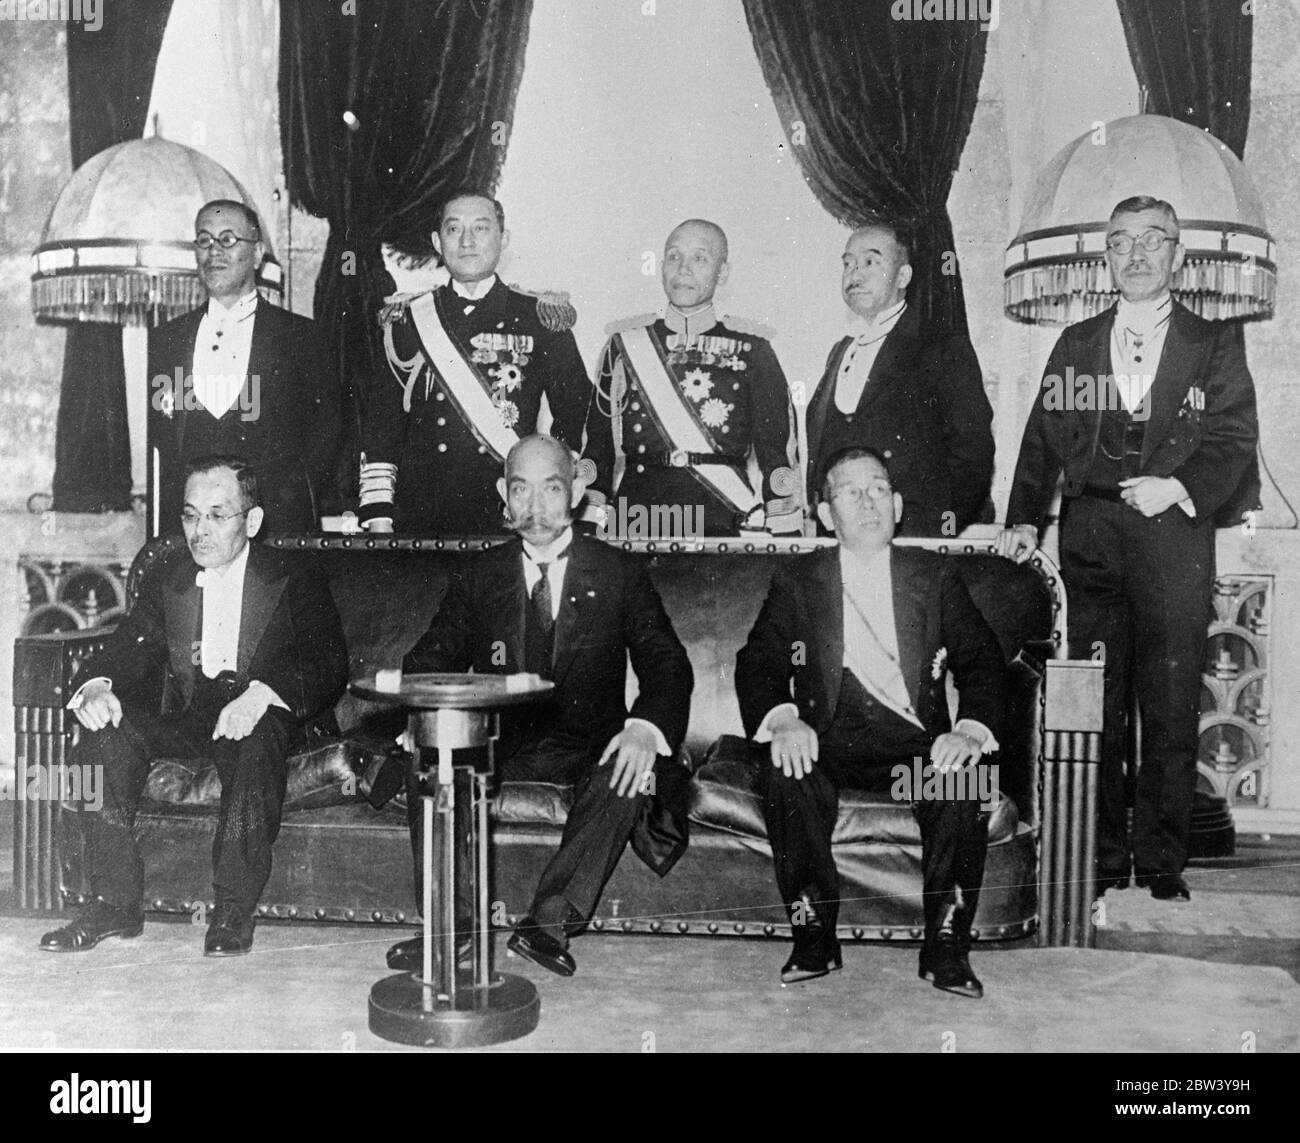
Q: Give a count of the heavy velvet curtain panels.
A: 4